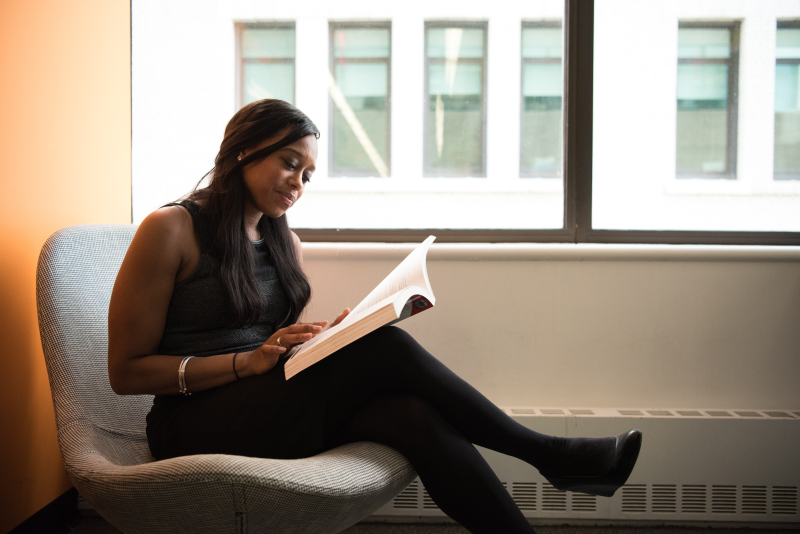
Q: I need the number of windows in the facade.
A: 6